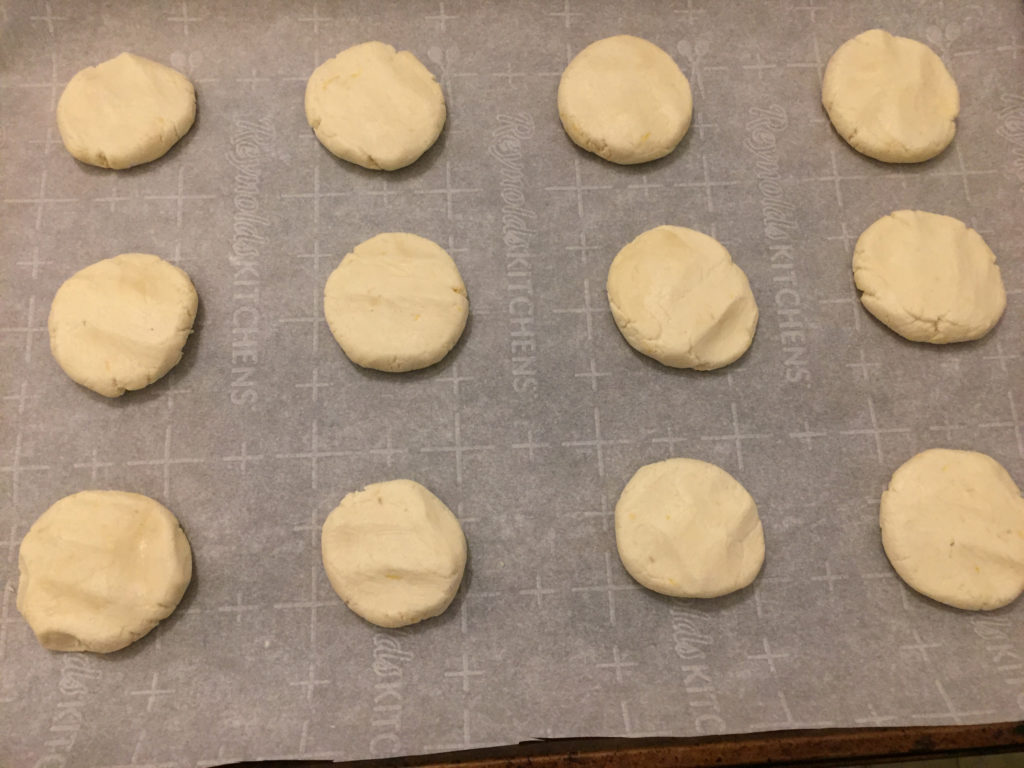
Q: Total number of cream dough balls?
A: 12